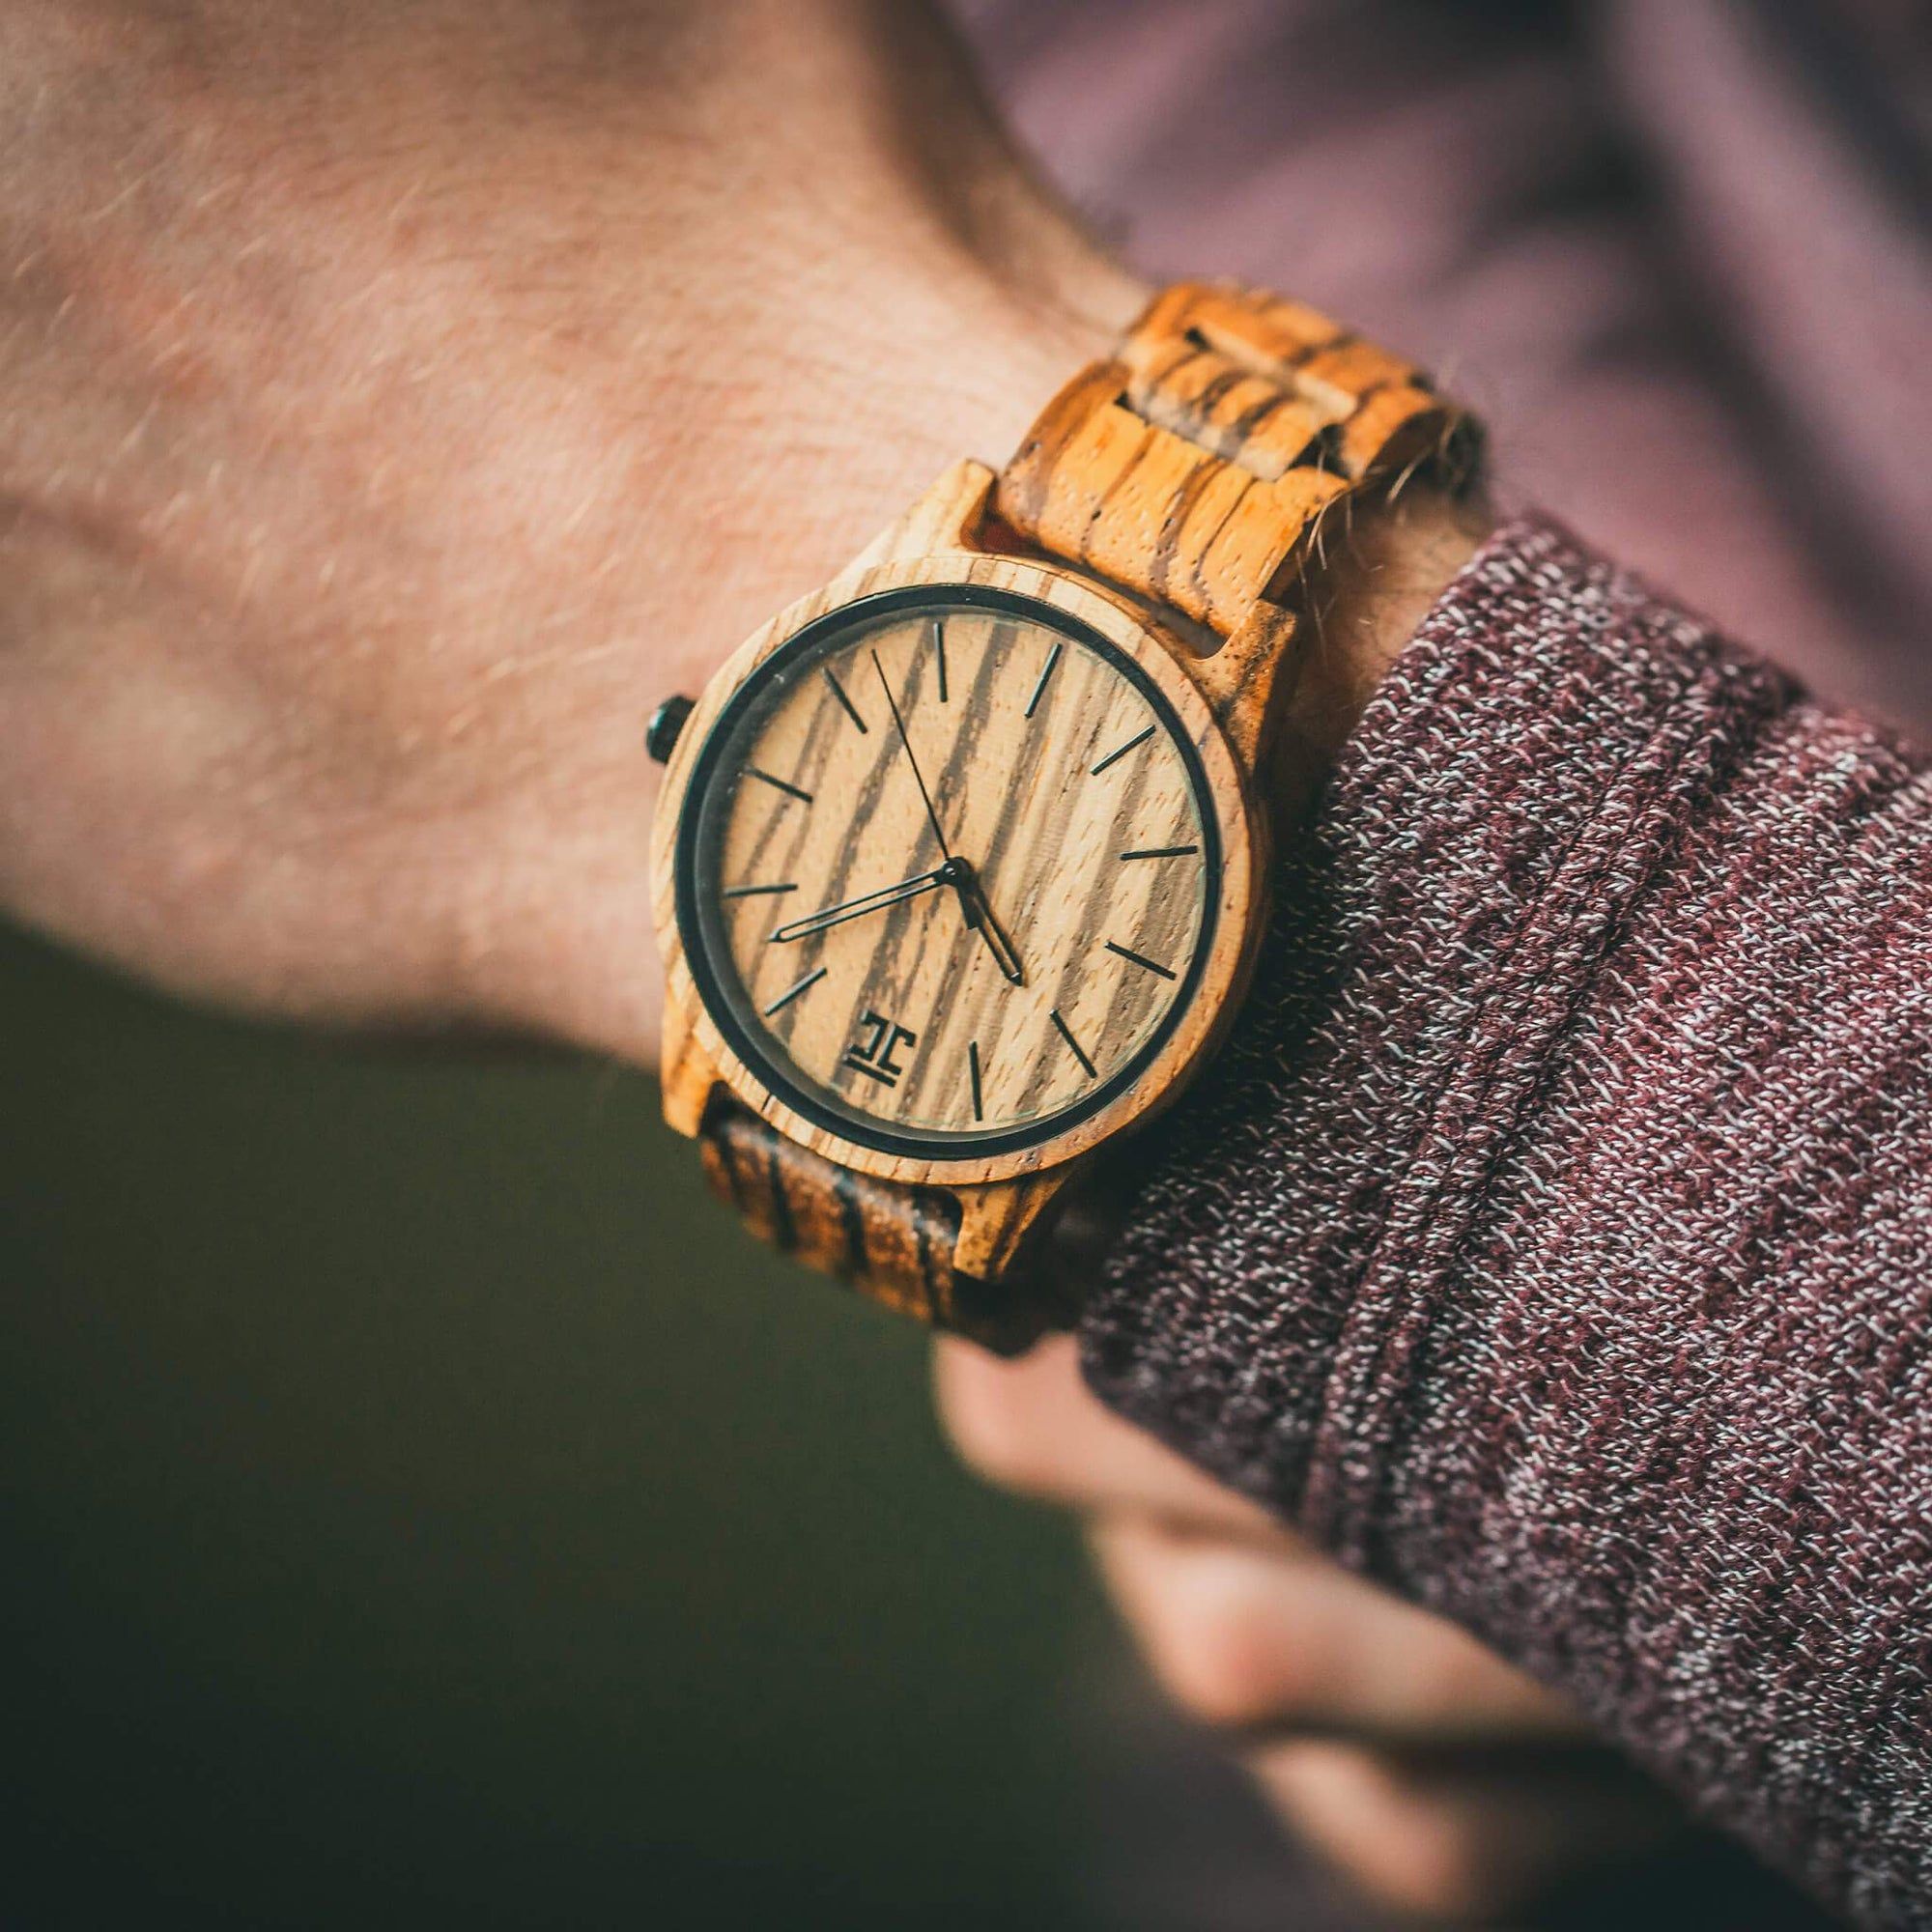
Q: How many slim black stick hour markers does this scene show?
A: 11